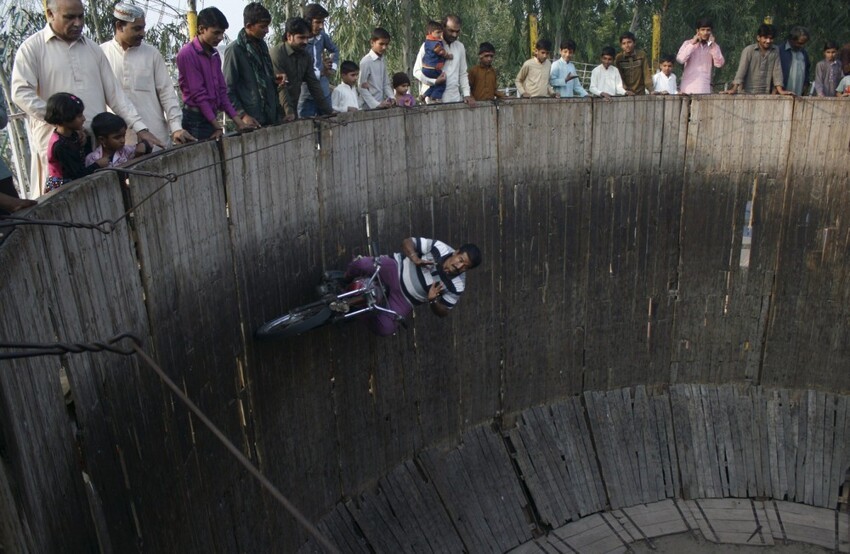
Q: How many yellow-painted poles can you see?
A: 5